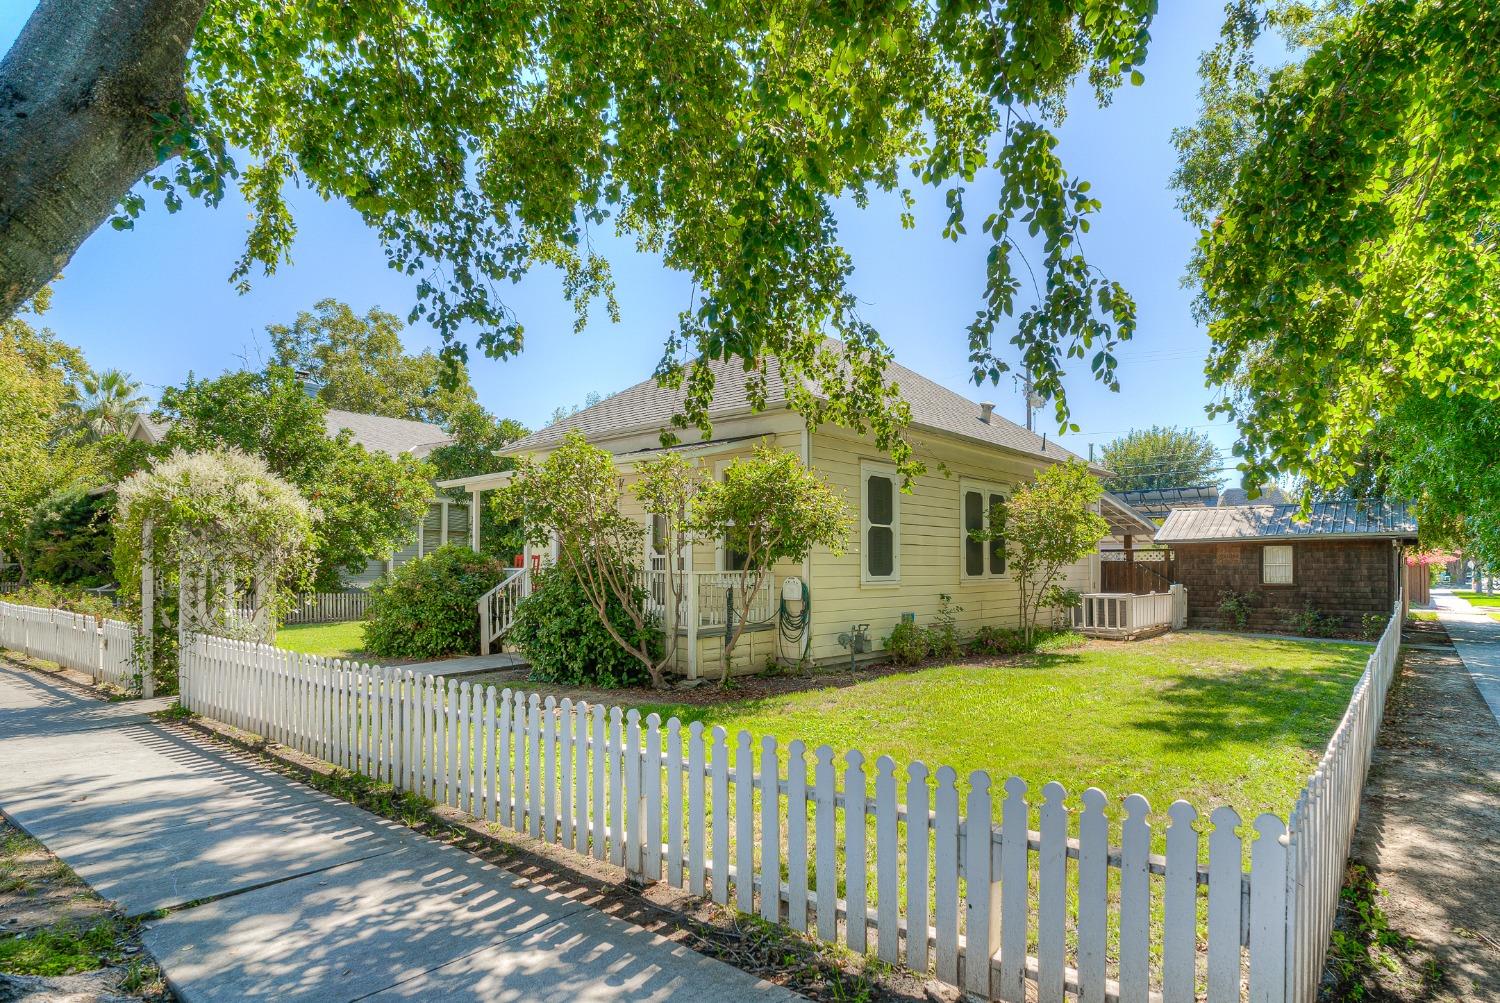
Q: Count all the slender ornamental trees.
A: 3